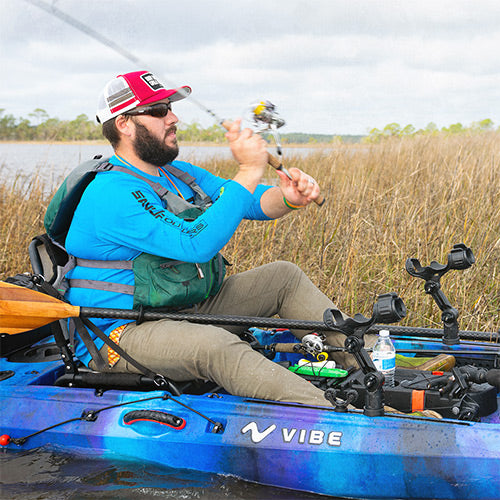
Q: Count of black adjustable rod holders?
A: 2